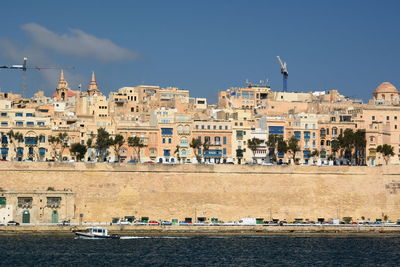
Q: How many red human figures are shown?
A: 0